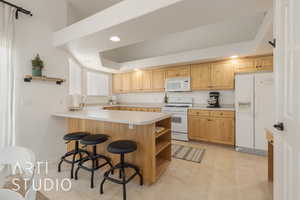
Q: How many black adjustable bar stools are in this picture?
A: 3